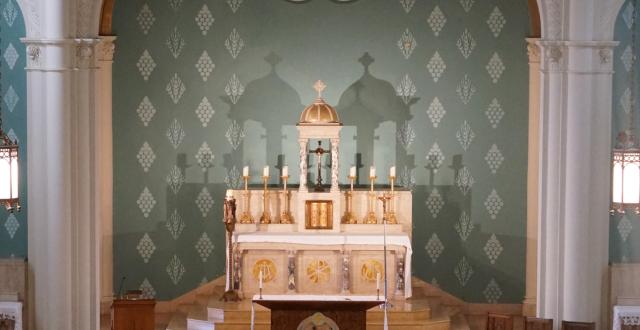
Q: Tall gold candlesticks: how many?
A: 6